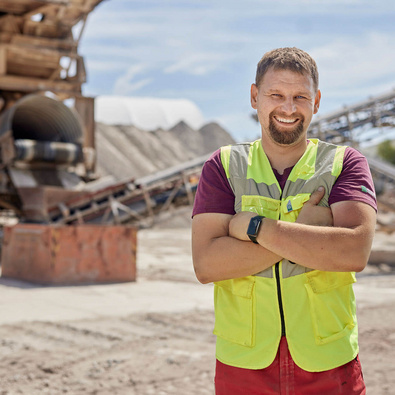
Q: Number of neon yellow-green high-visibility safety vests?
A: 1